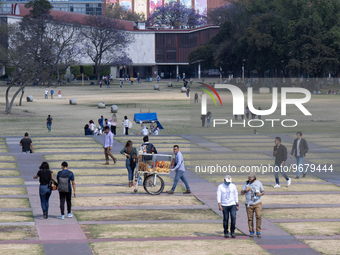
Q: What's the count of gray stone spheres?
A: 7